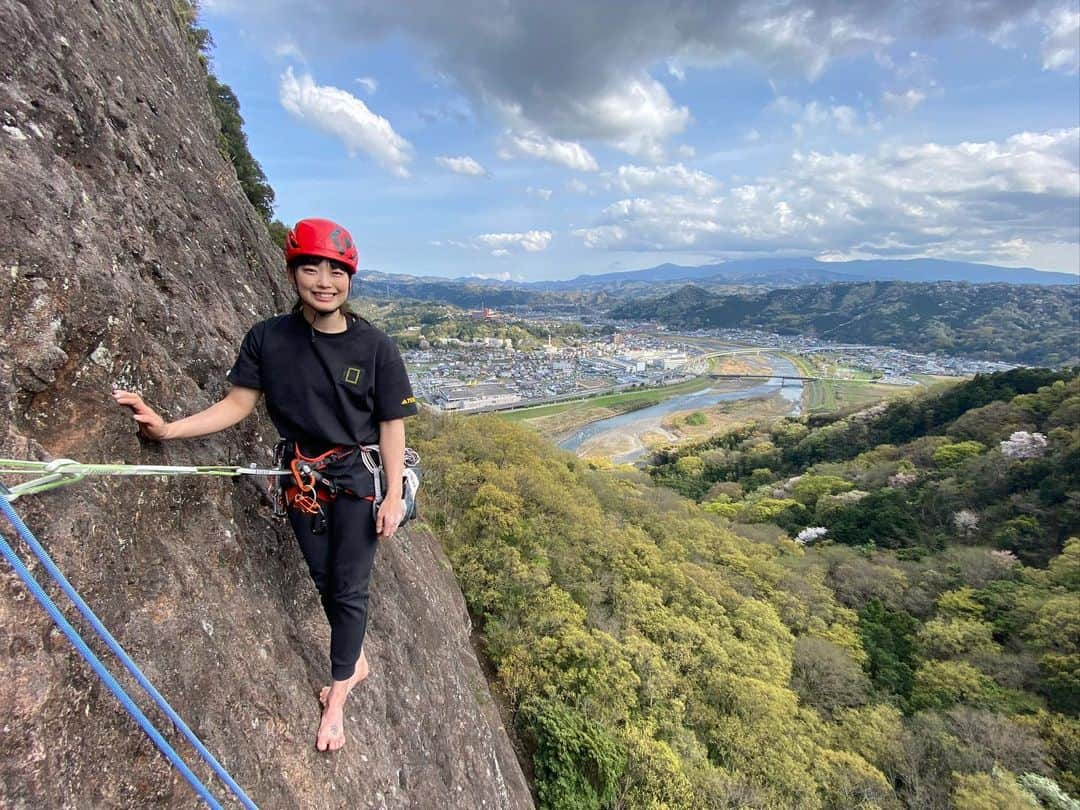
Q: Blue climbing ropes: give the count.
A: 2